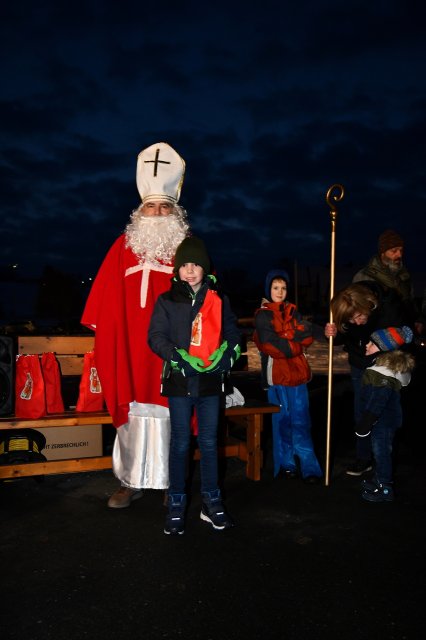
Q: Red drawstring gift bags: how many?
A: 4